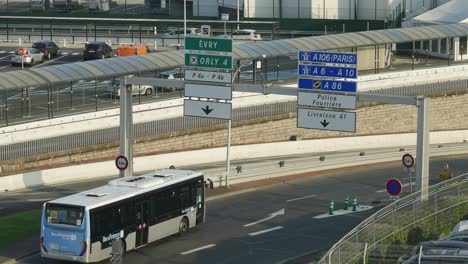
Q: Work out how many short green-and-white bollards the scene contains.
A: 3